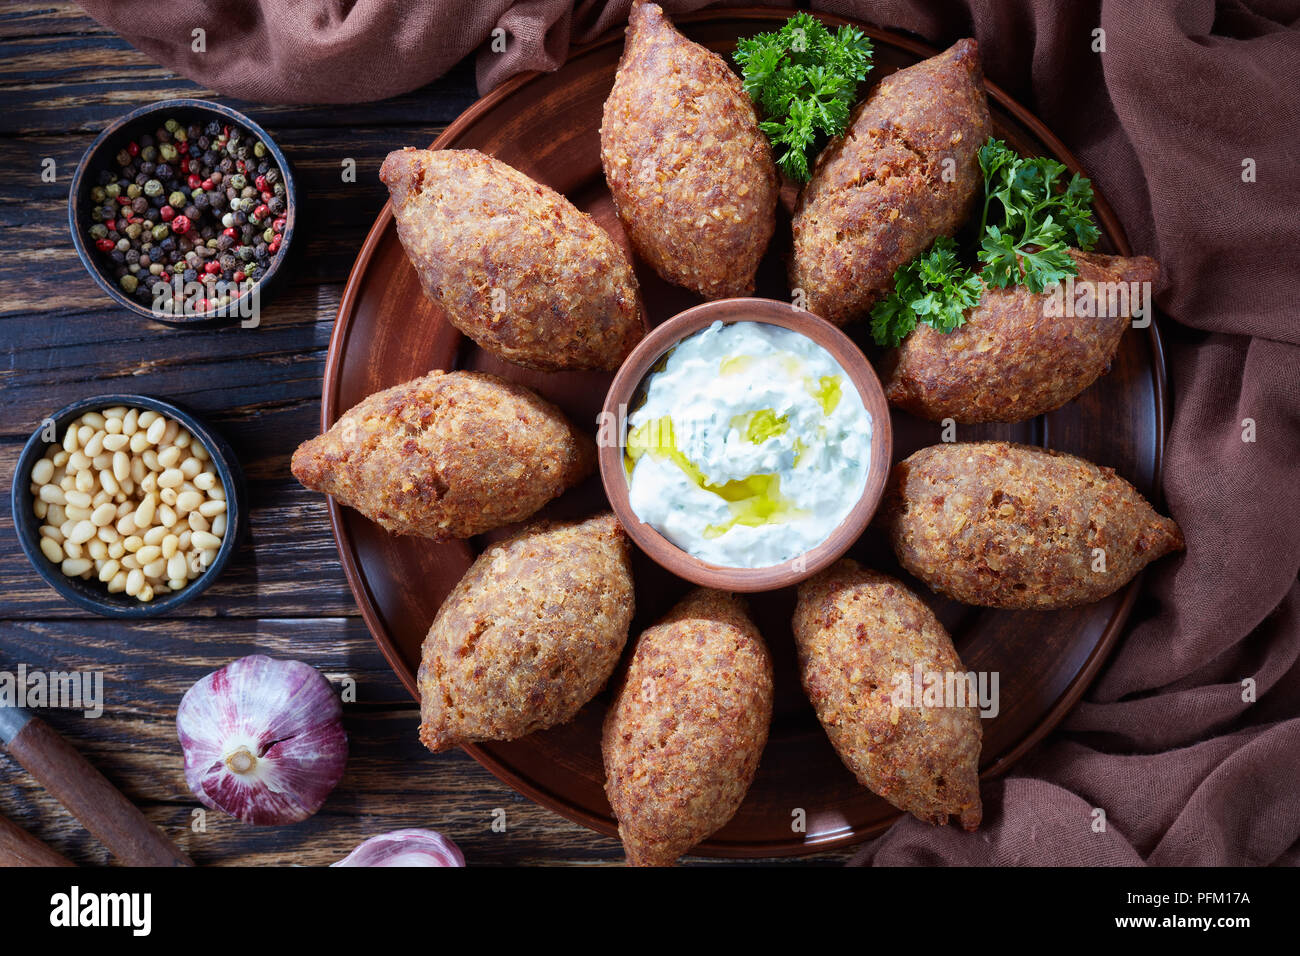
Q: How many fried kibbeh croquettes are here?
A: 9